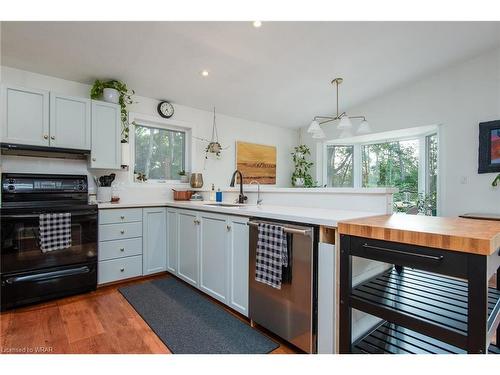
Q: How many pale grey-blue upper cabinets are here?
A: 3